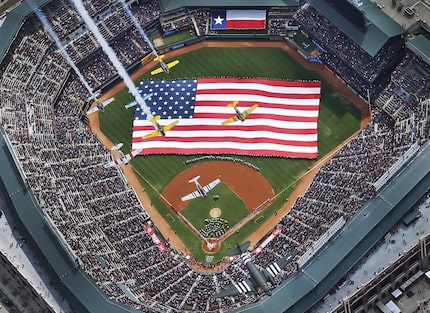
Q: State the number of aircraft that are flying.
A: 8